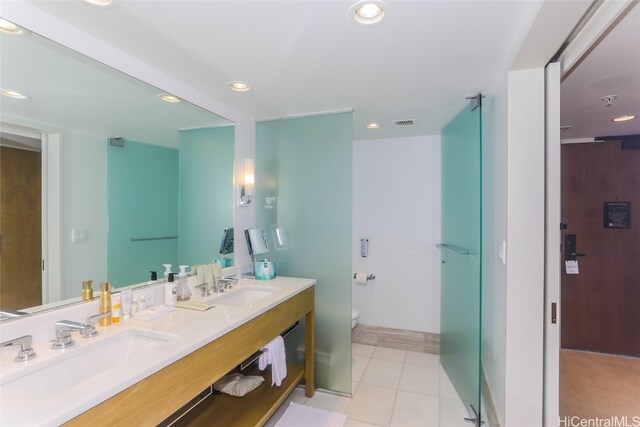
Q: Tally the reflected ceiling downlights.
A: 3